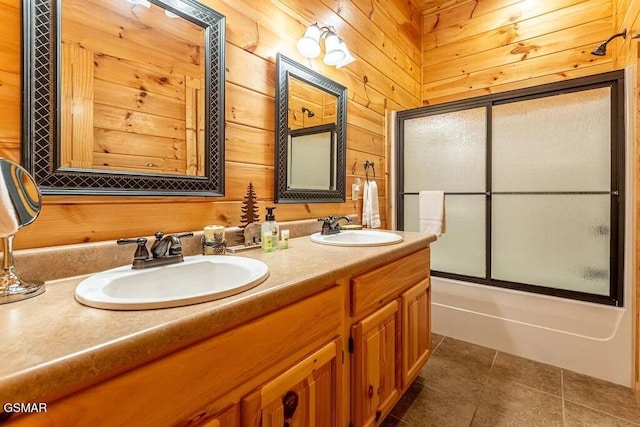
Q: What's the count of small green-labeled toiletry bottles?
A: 2